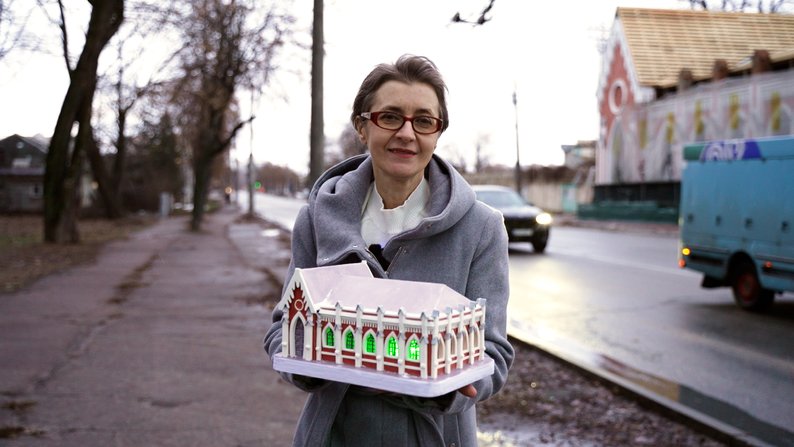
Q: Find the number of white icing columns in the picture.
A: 13